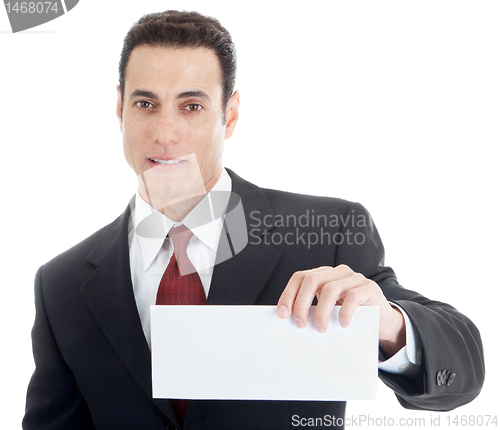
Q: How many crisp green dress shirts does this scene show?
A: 0